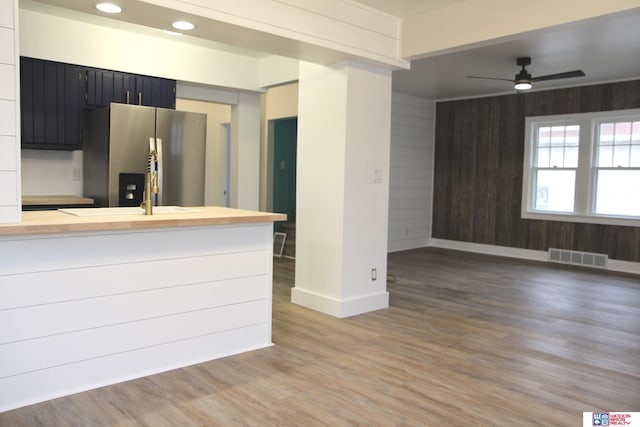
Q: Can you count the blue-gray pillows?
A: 0